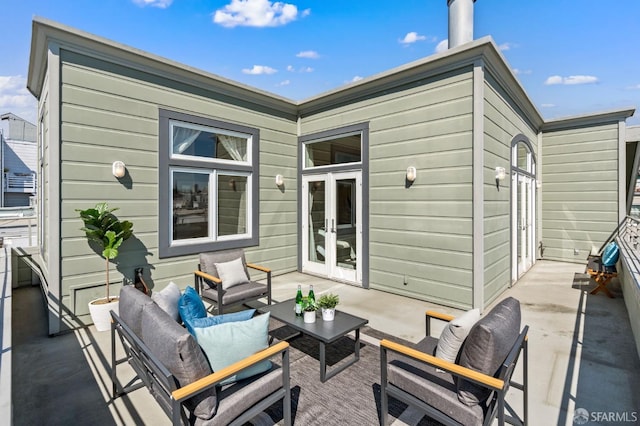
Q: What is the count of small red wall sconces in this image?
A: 0